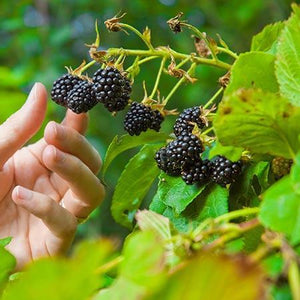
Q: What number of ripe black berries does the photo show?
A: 11